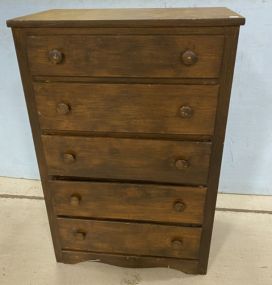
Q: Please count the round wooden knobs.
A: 10